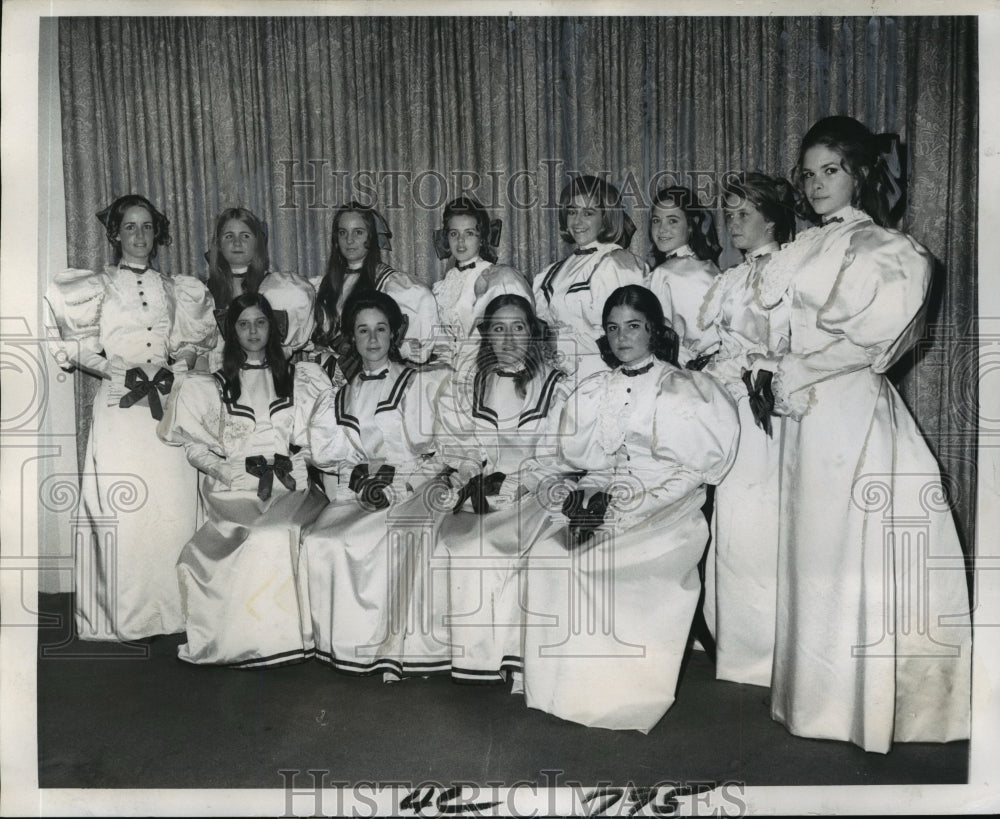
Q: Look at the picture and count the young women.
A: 12